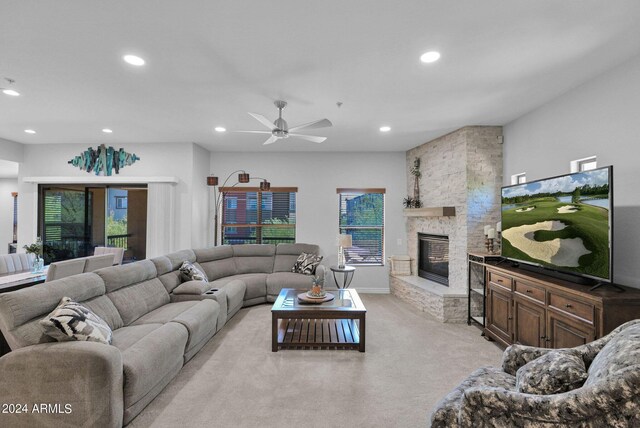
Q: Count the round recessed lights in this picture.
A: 7